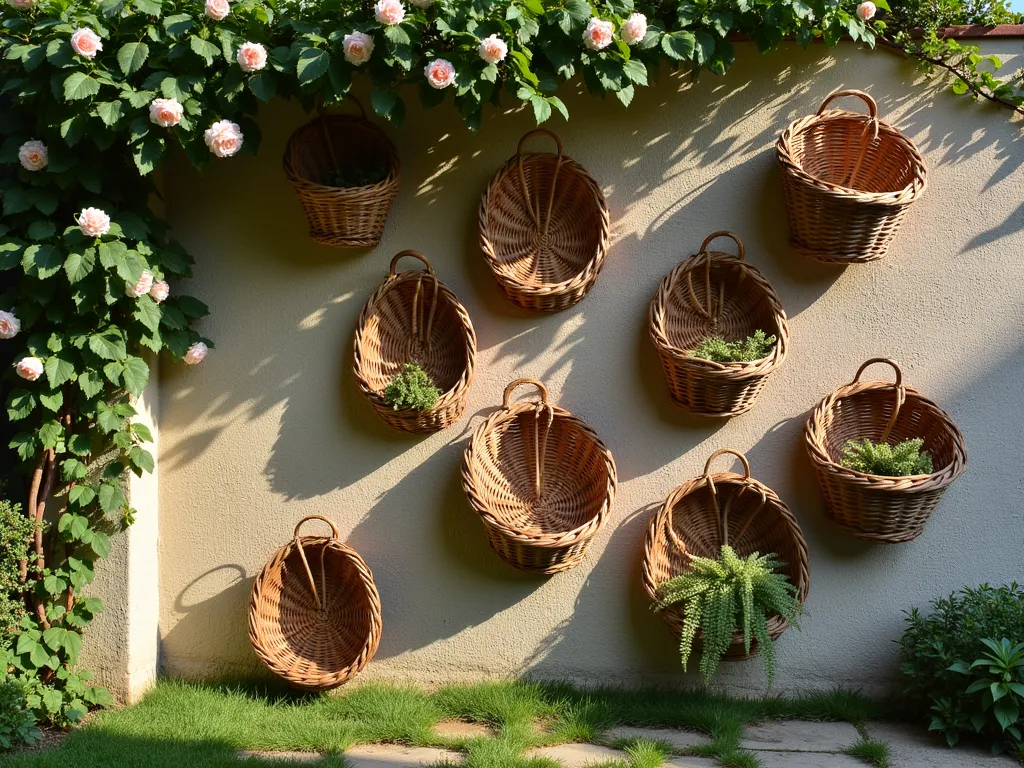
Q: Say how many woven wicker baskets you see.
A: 9